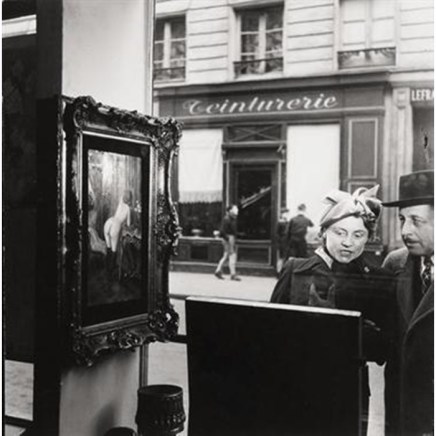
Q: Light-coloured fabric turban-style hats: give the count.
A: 1